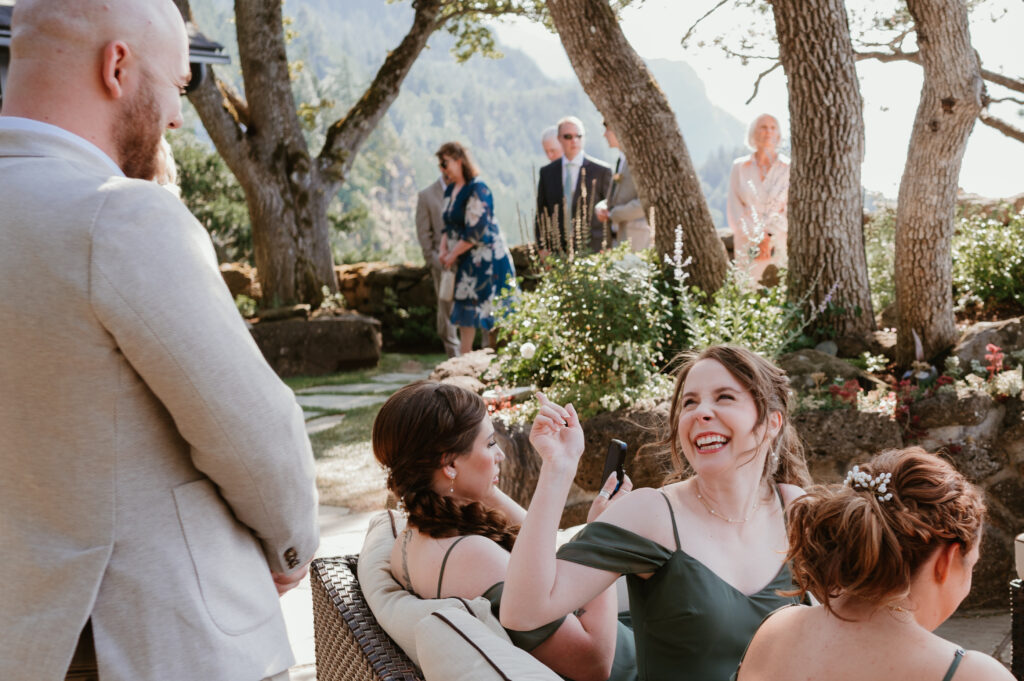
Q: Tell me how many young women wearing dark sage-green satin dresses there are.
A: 3